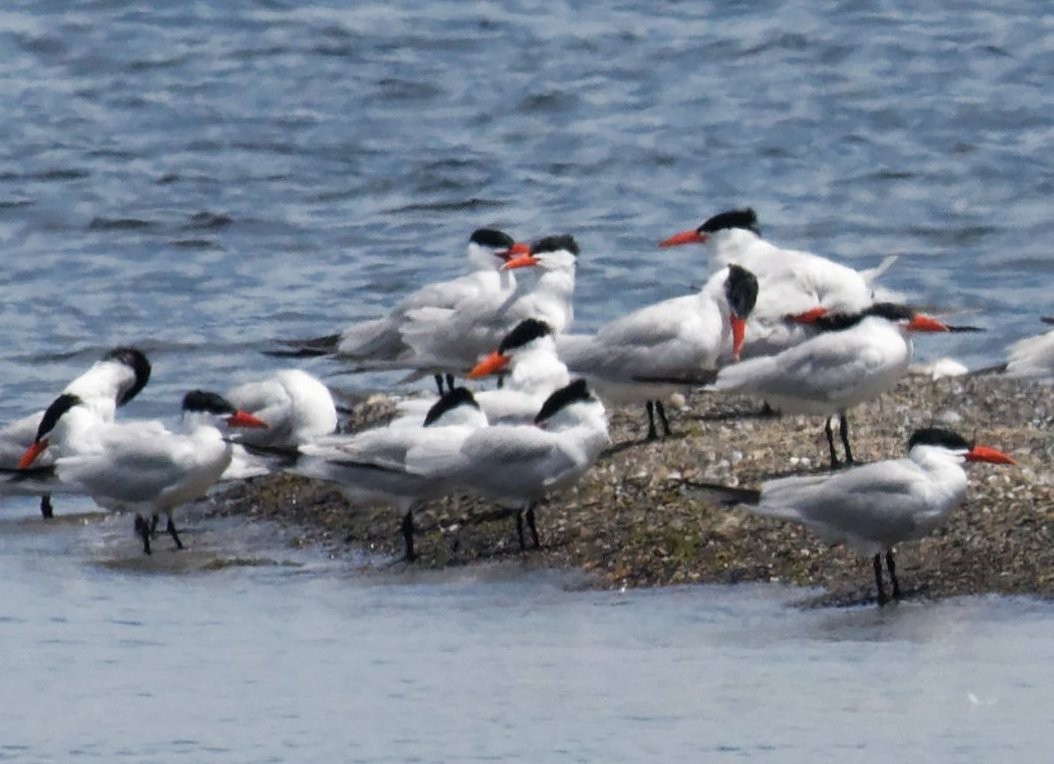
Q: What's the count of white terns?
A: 15